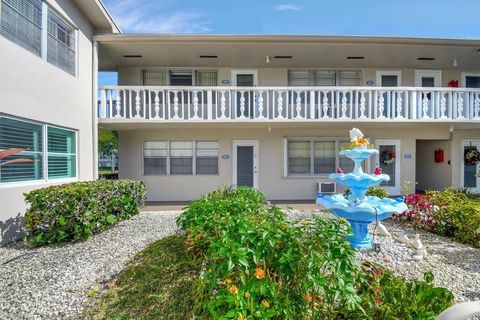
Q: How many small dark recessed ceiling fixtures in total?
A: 5